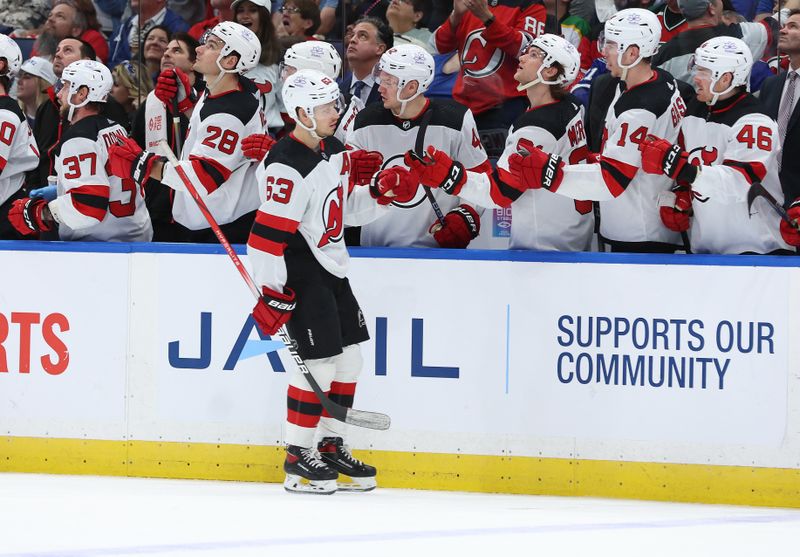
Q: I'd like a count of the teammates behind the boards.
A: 8